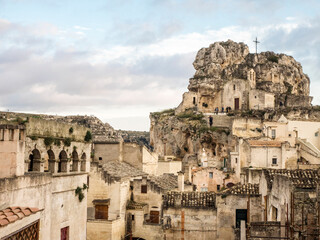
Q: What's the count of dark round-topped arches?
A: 5